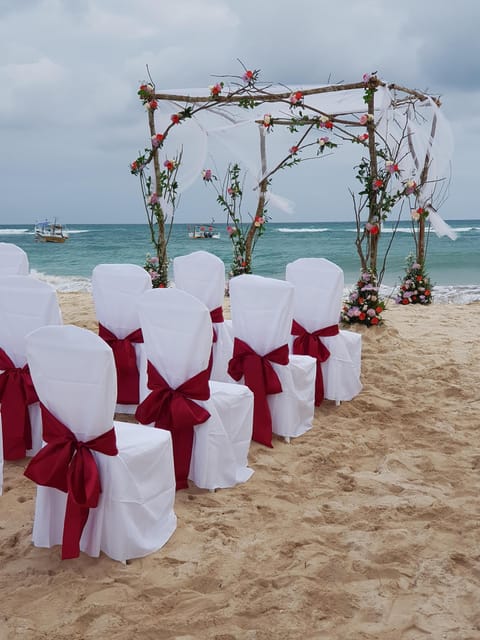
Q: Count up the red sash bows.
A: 7